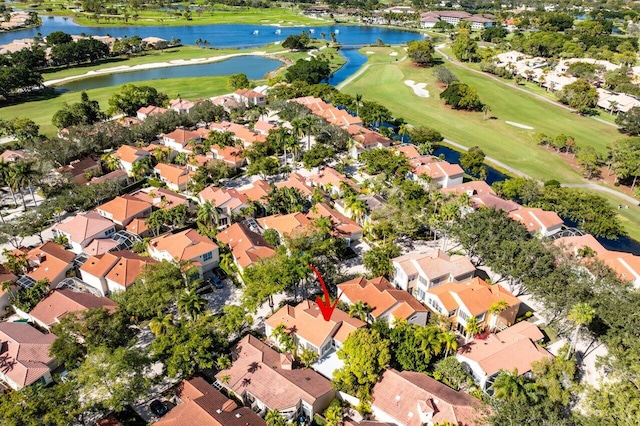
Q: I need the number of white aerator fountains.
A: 4